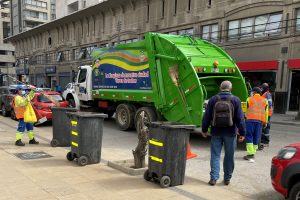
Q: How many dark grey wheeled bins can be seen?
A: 3